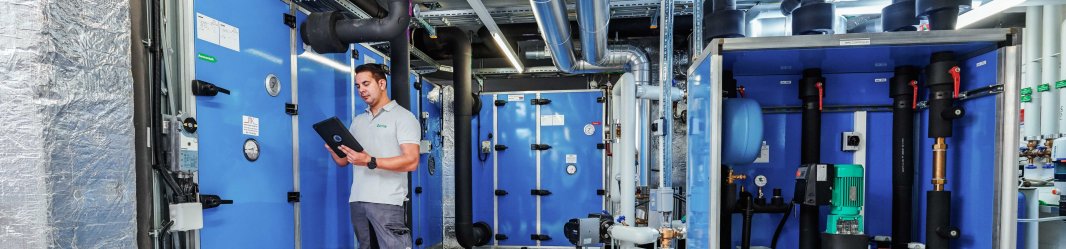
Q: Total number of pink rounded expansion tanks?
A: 0